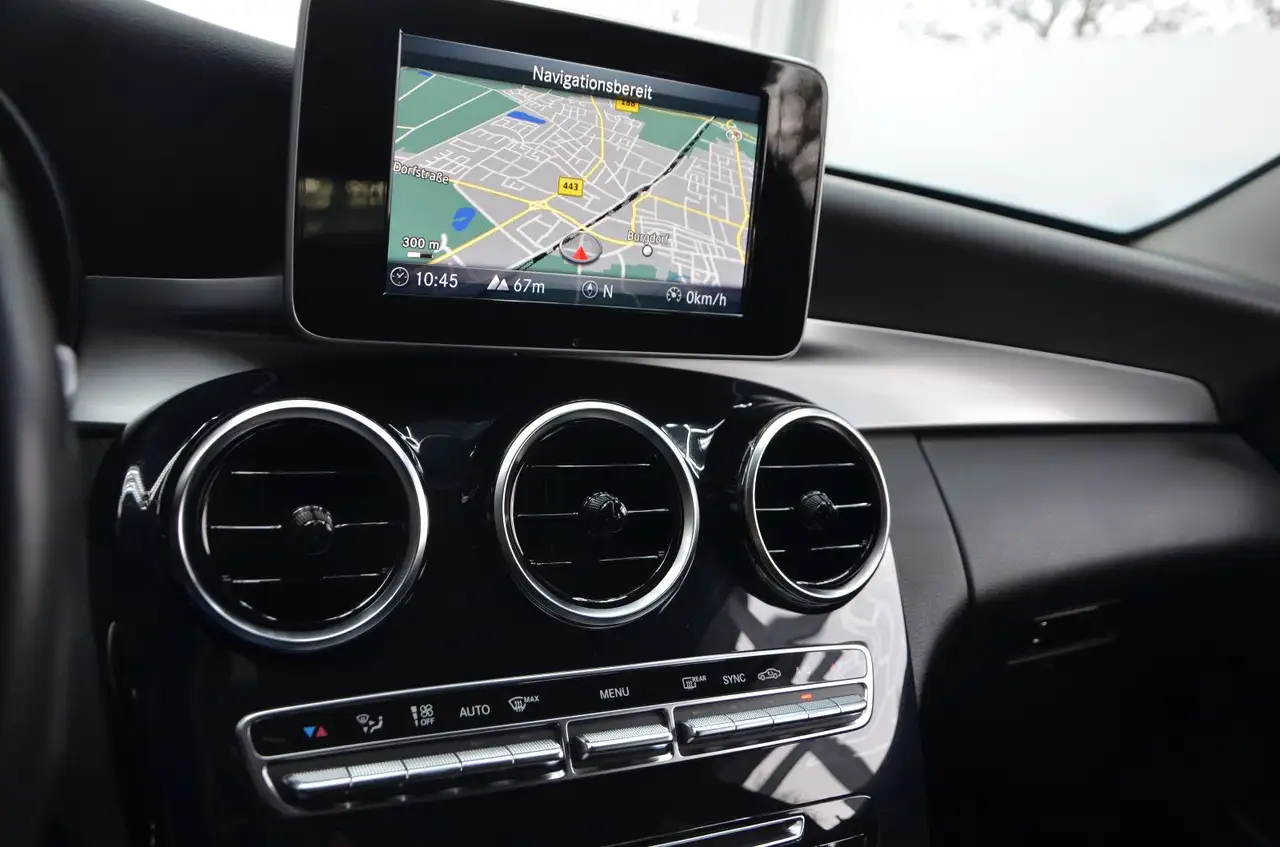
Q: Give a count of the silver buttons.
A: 11